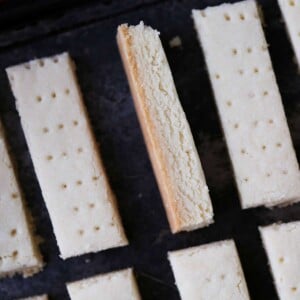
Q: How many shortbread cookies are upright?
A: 1